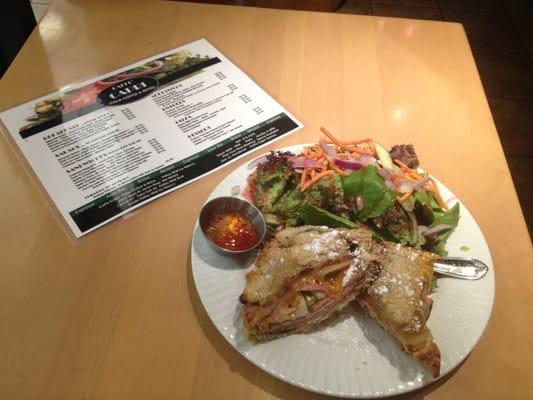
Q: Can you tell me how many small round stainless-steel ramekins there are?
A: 1